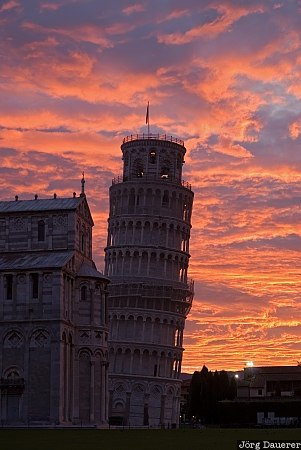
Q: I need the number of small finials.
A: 4